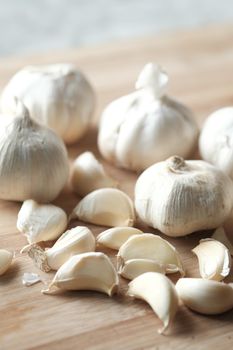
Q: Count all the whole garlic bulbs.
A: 5